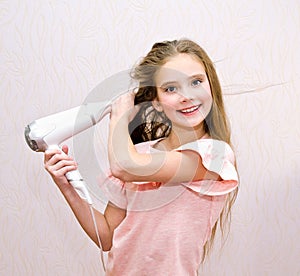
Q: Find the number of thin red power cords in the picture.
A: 0